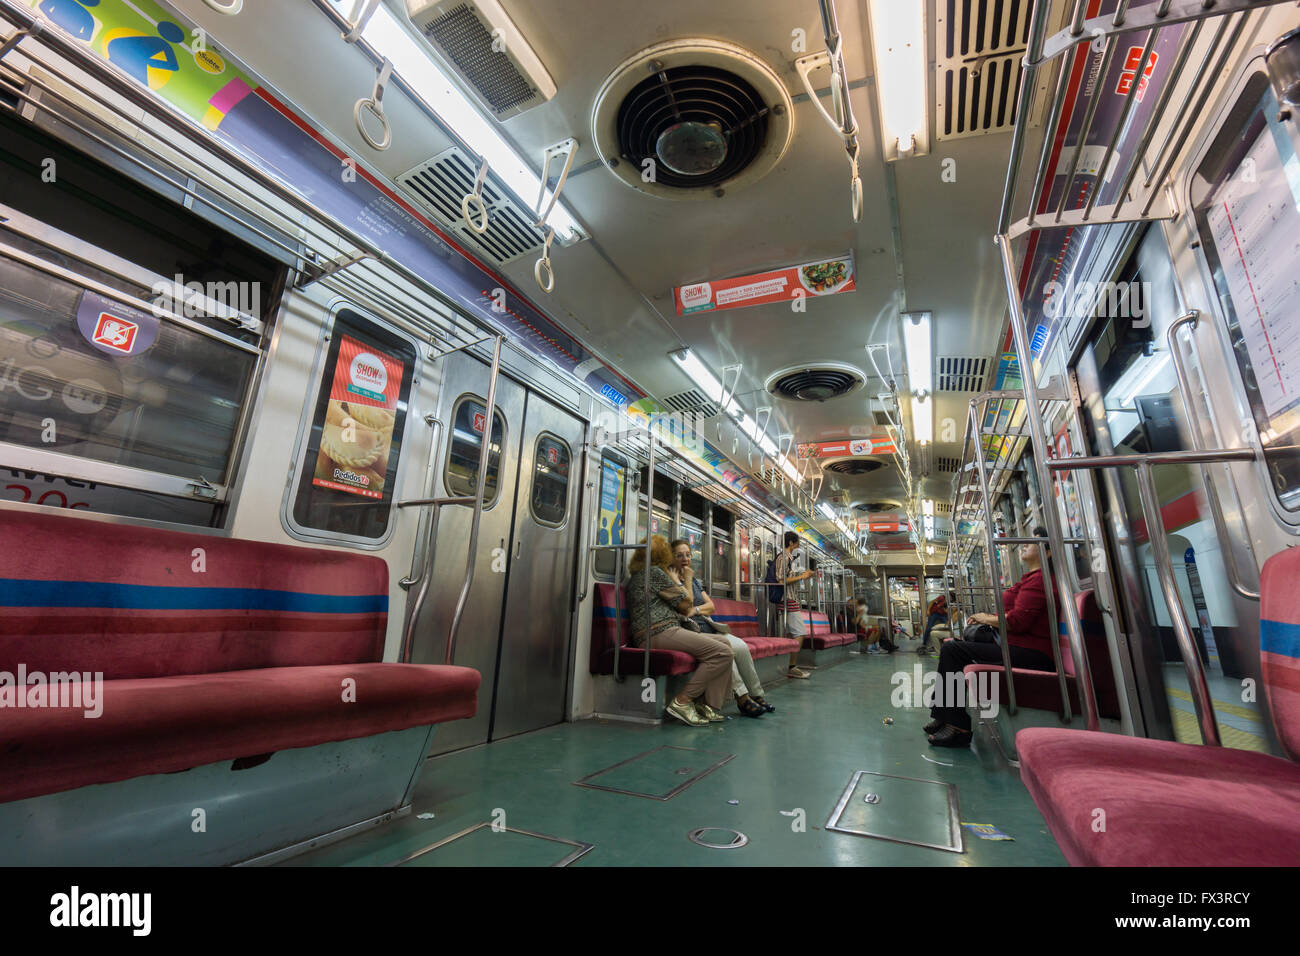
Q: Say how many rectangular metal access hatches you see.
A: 3